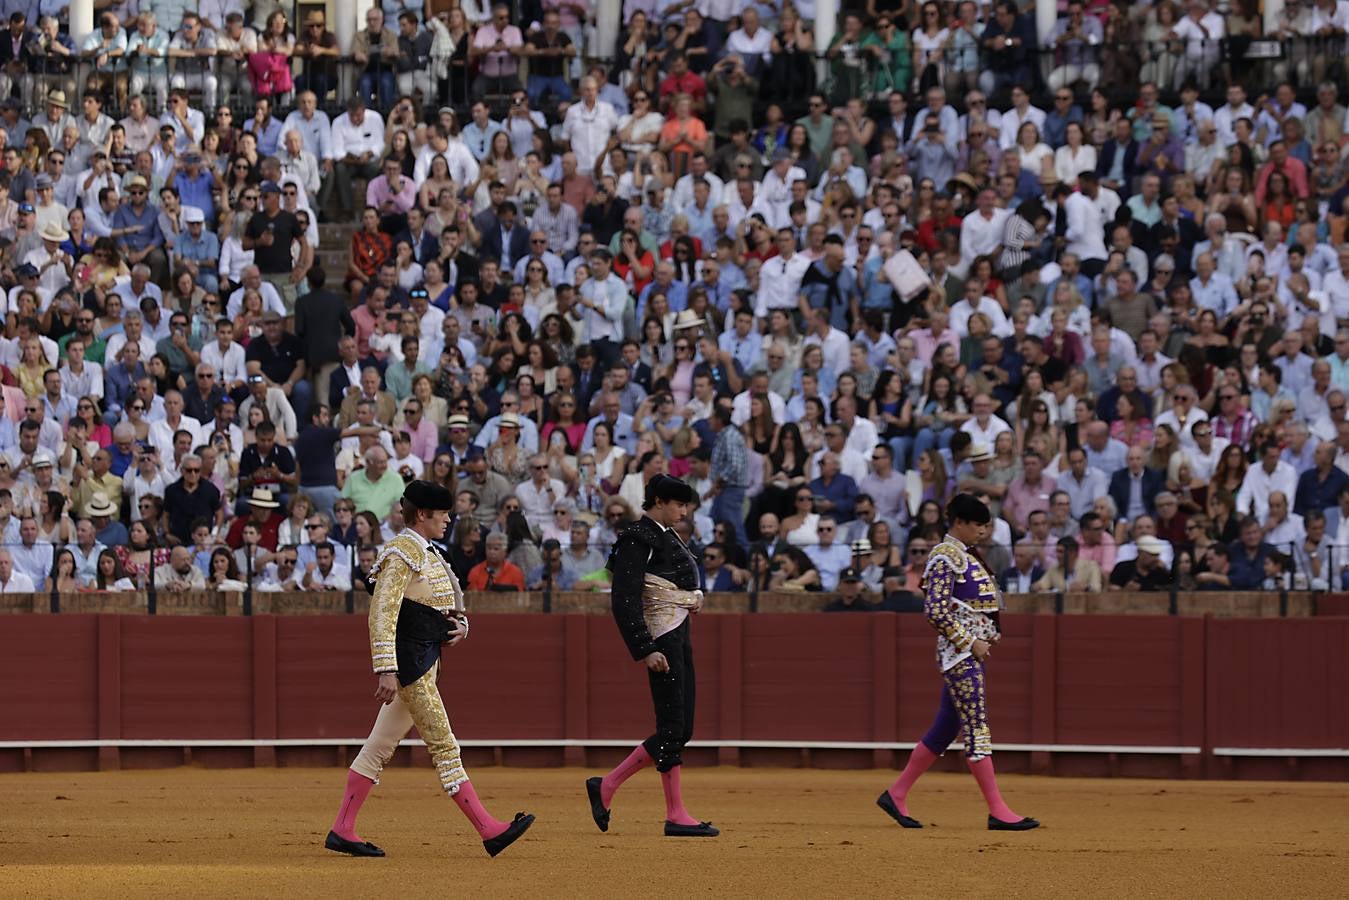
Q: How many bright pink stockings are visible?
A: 6